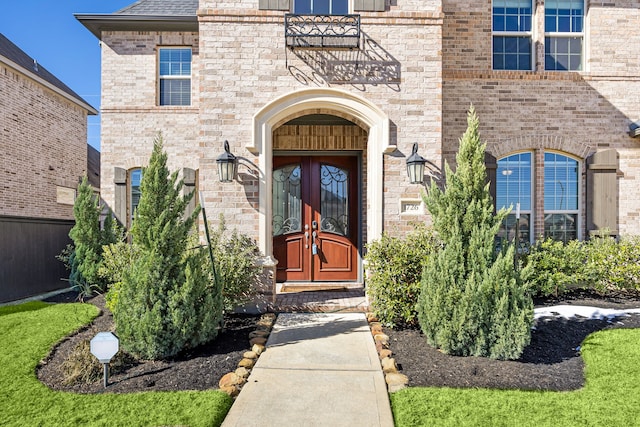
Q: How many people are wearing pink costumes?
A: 0